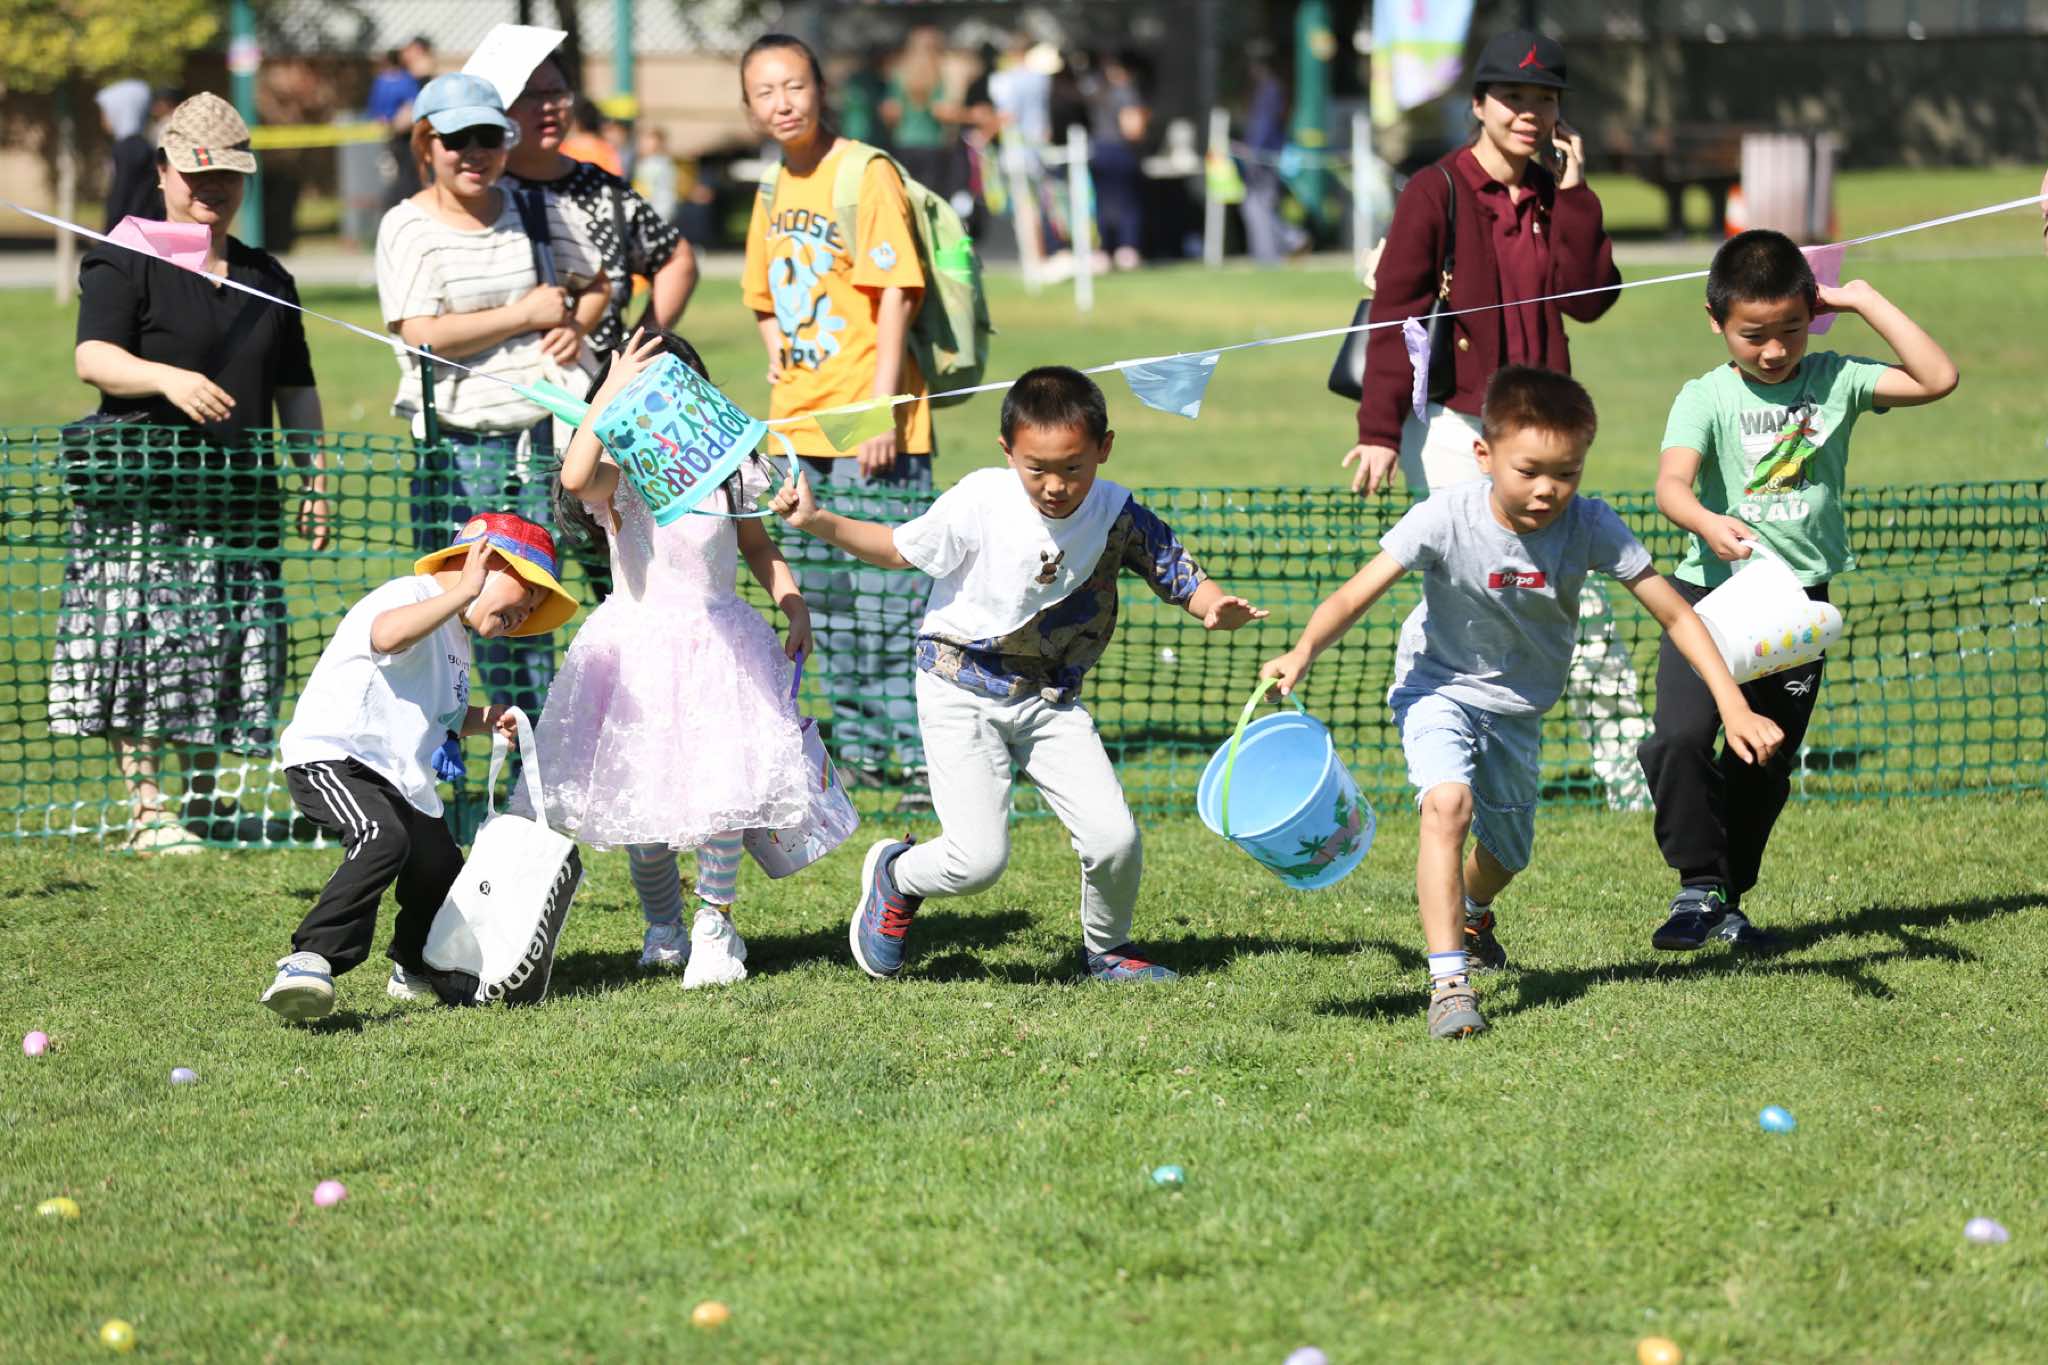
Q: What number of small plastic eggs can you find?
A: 11